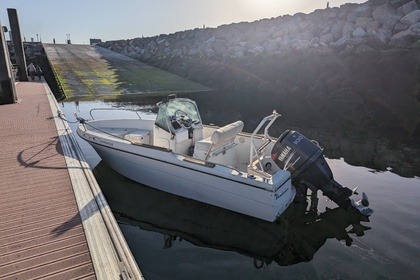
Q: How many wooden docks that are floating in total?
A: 1